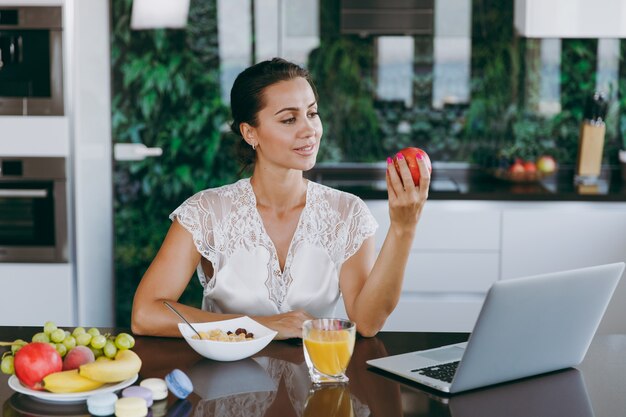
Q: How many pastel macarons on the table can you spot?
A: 5